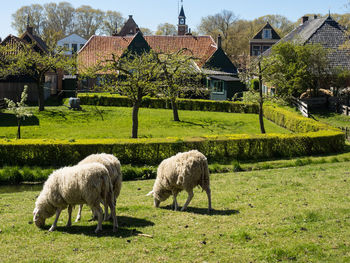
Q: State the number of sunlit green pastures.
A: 2